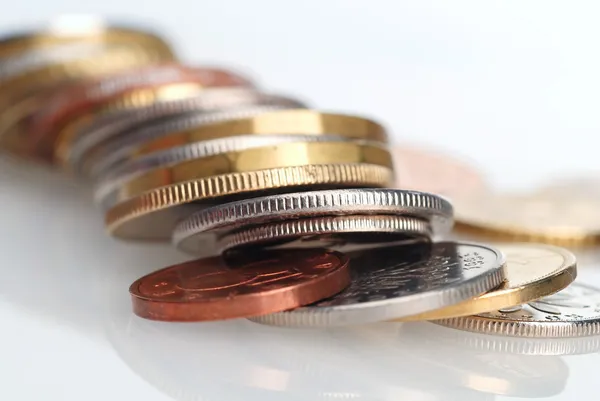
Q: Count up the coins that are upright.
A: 0